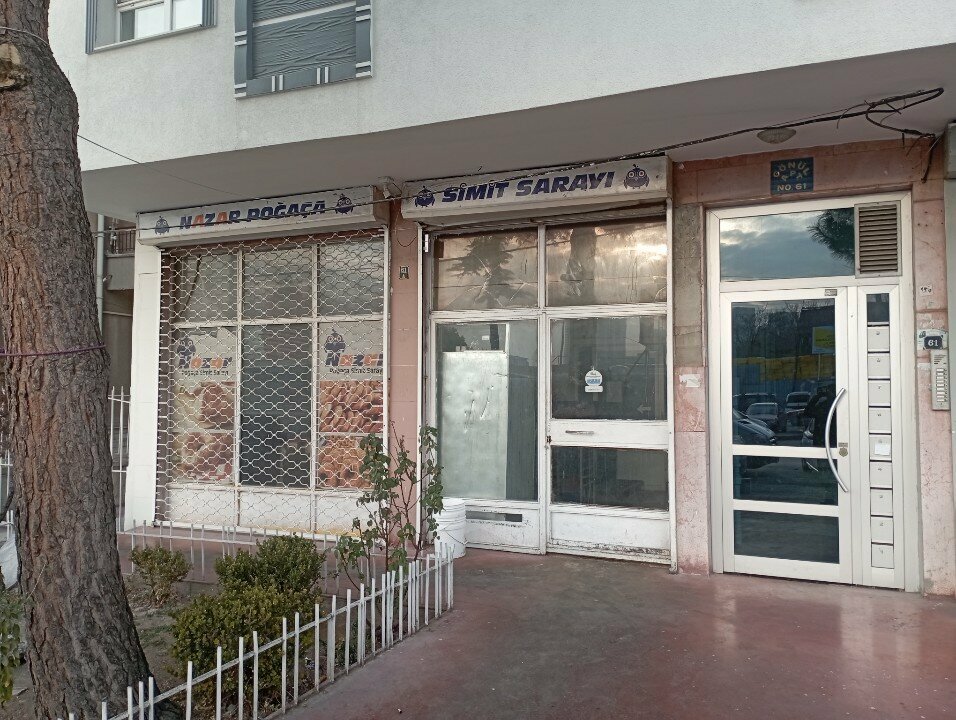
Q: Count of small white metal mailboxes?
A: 9